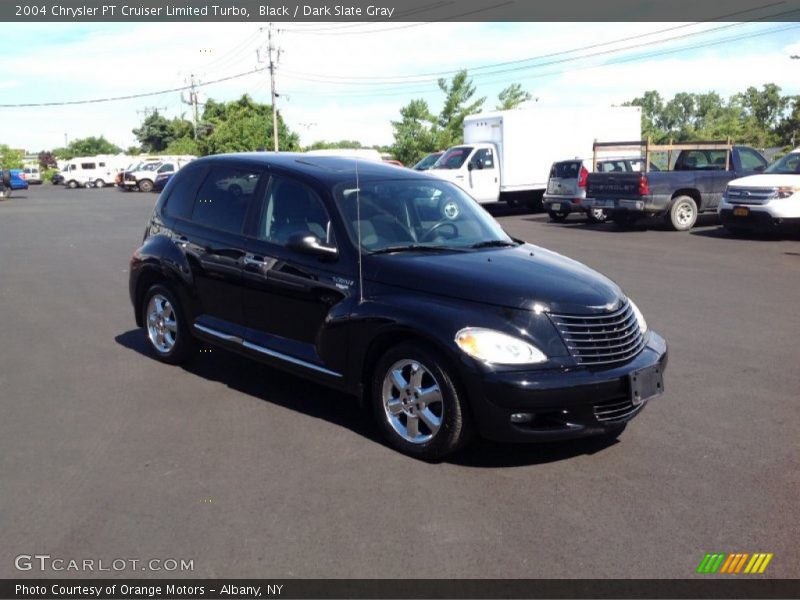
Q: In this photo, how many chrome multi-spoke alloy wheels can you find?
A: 2